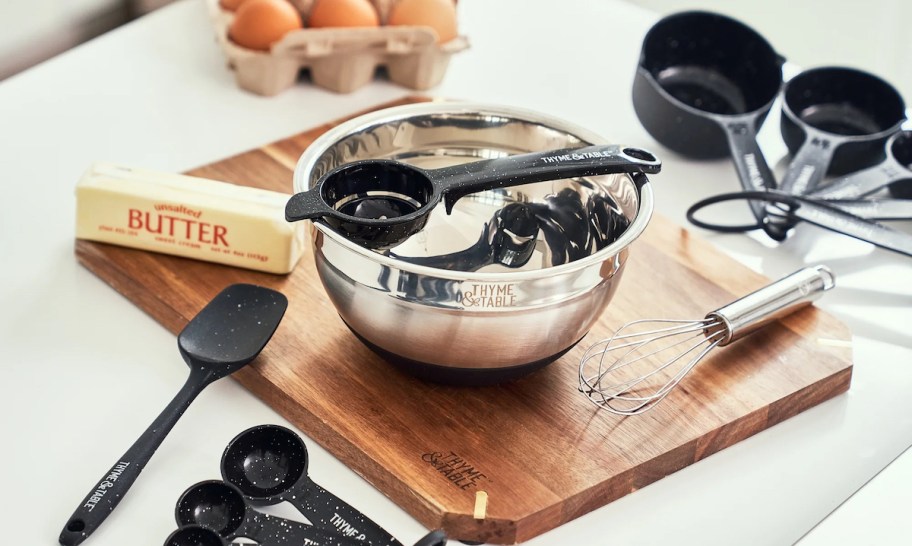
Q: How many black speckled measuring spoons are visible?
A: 3